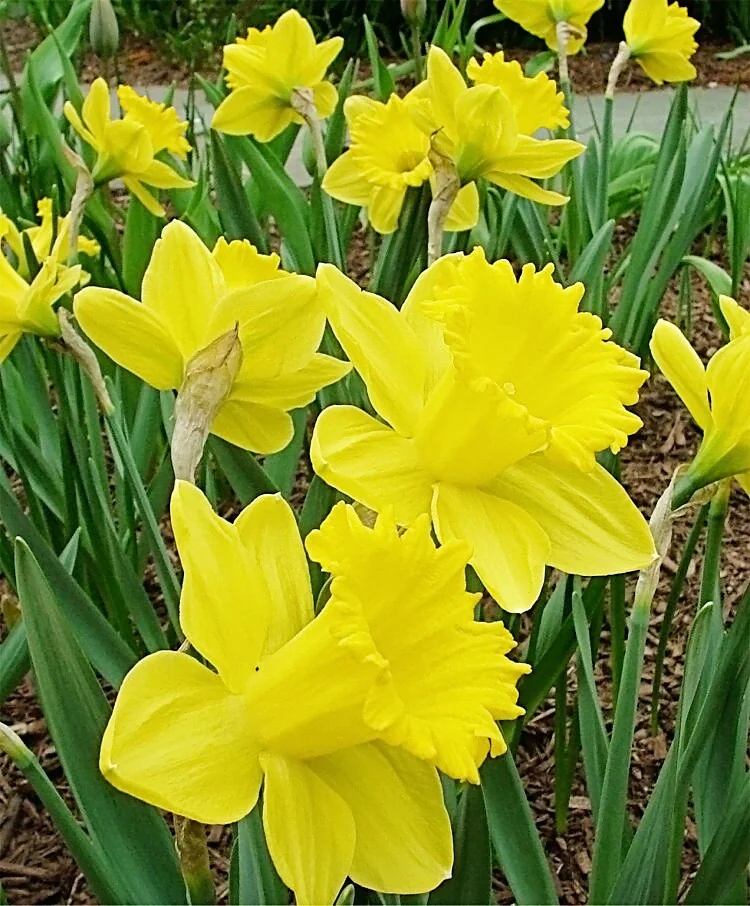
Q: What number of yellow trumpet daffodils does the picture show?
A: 12